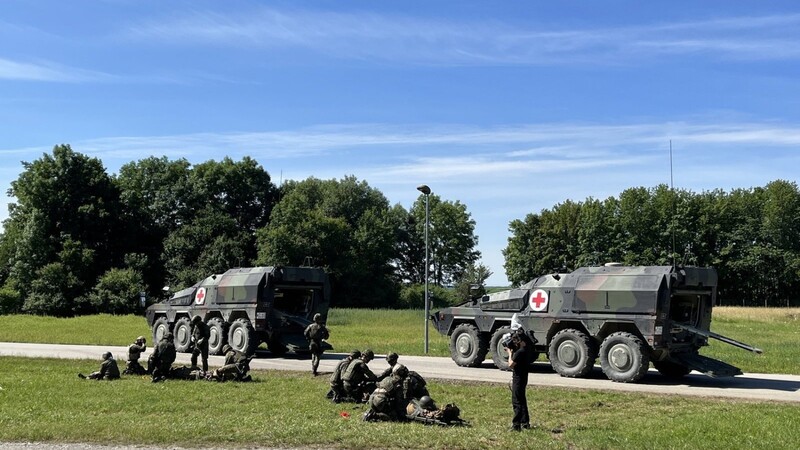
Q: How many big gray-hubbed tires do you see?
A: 8